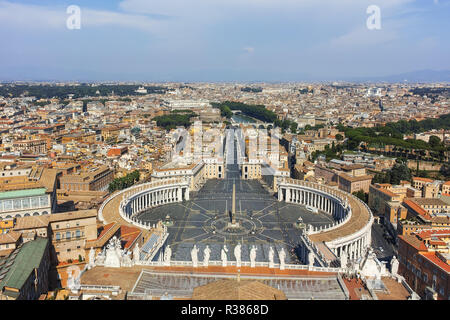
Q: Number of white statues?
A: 13